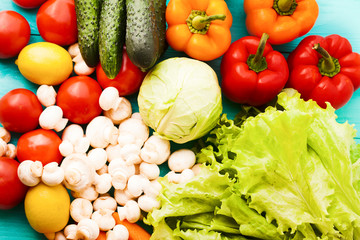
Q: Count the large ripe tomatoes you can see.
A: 8